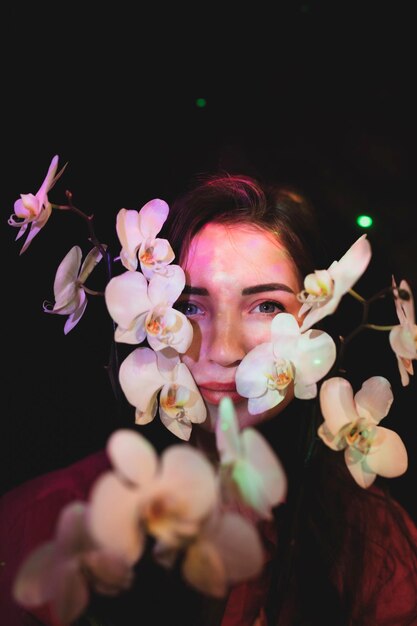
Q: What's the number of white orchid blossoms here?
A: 13